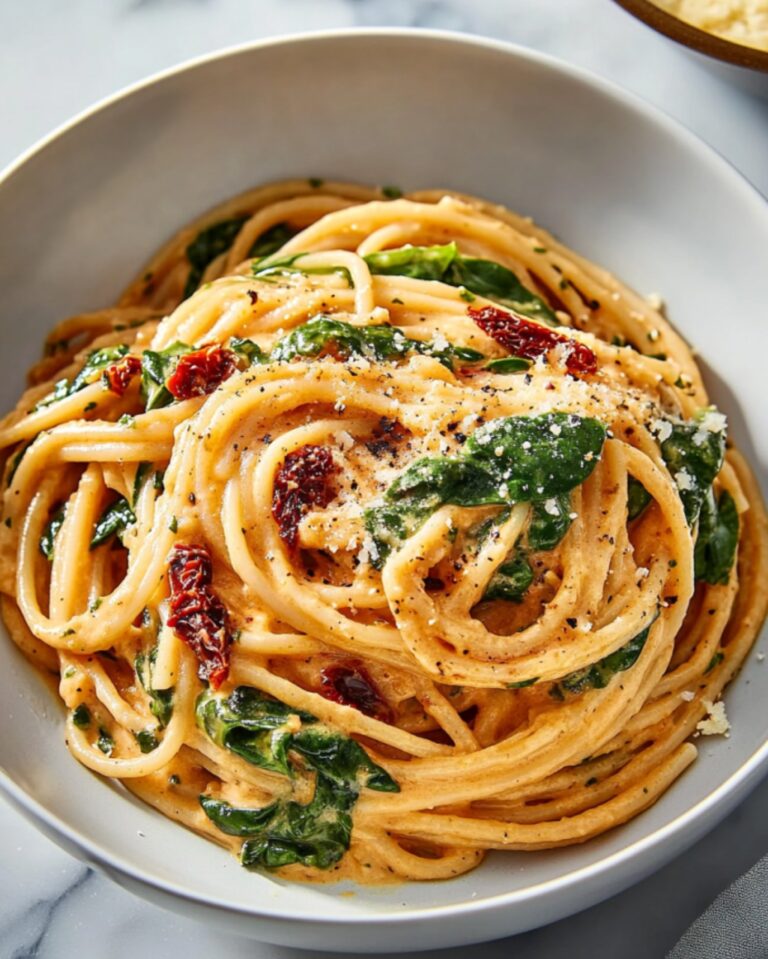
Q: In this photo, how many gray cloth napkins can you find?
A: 1